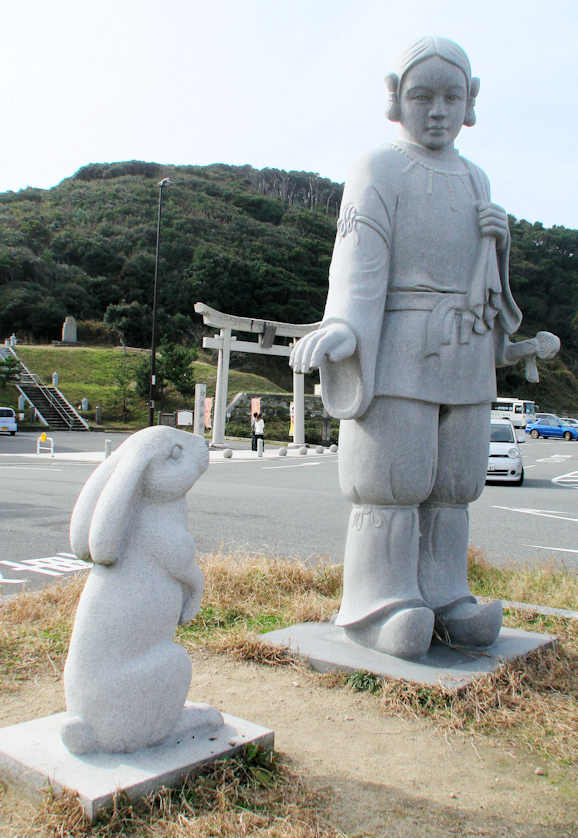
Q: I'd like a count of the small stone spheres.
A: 5